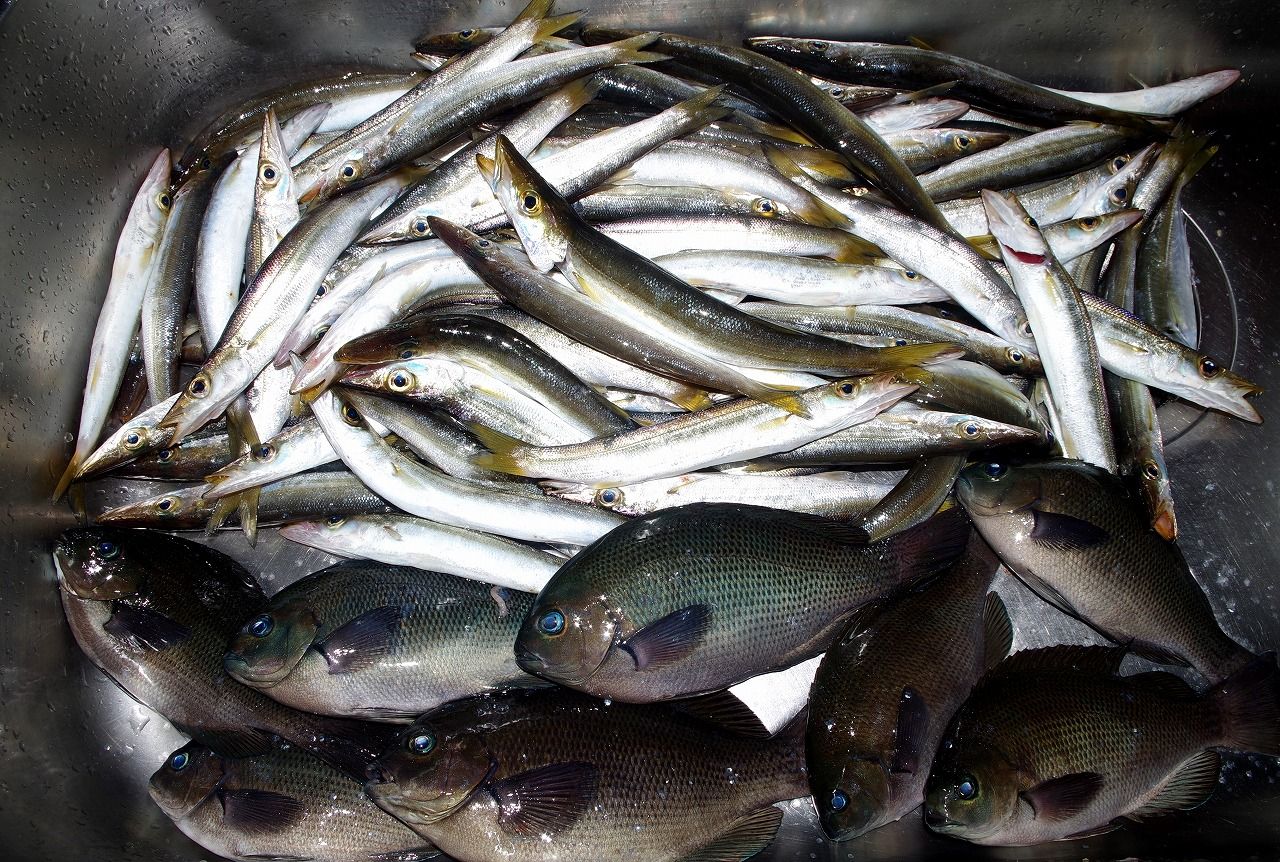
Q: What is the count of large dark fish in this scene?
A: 8